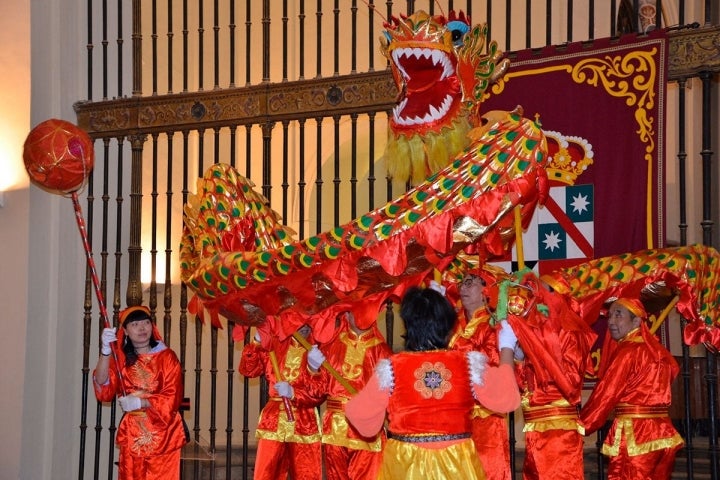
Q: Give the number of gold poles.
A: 5